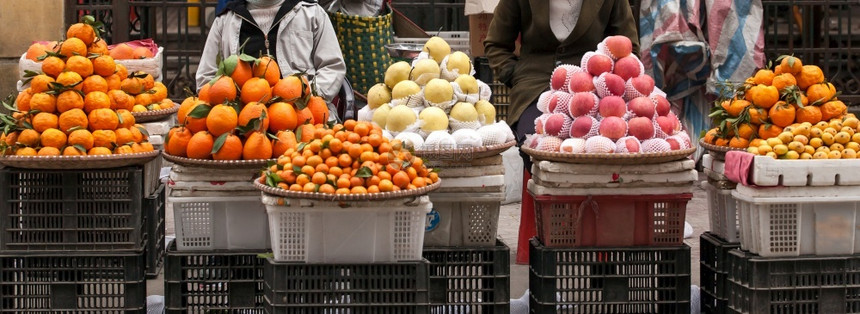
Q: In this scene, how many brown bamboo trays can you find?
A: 7